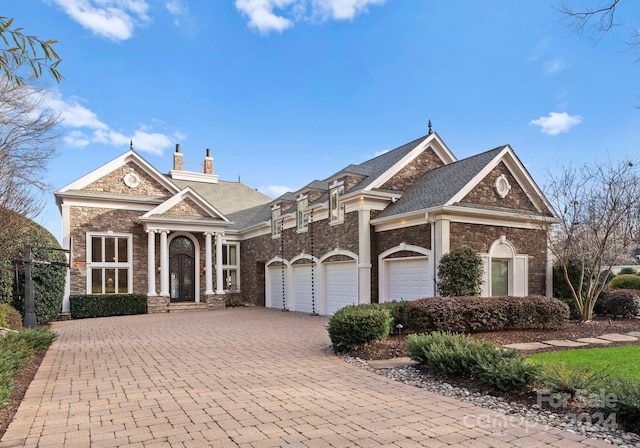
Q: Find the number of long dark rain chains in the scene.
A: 2